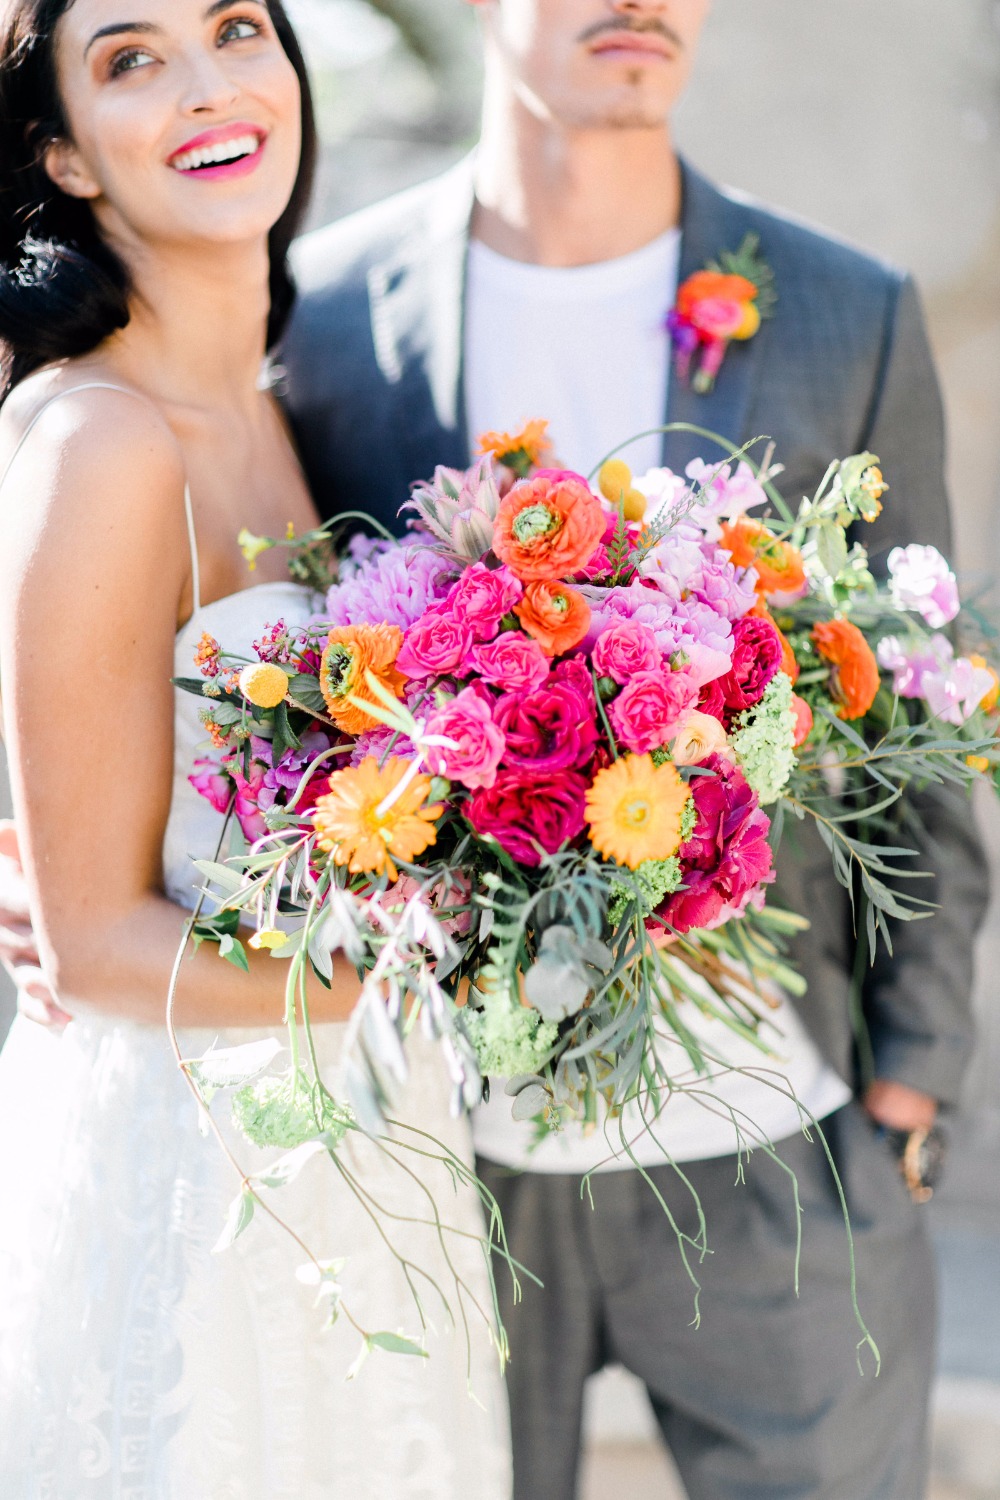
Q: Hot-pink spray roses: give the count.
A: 6